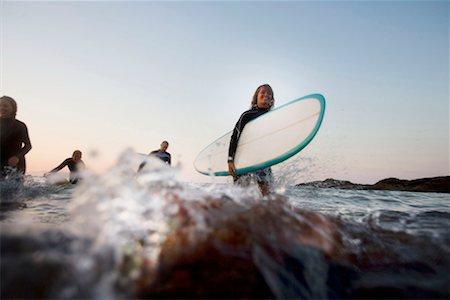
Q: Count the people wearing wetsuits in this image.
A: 4